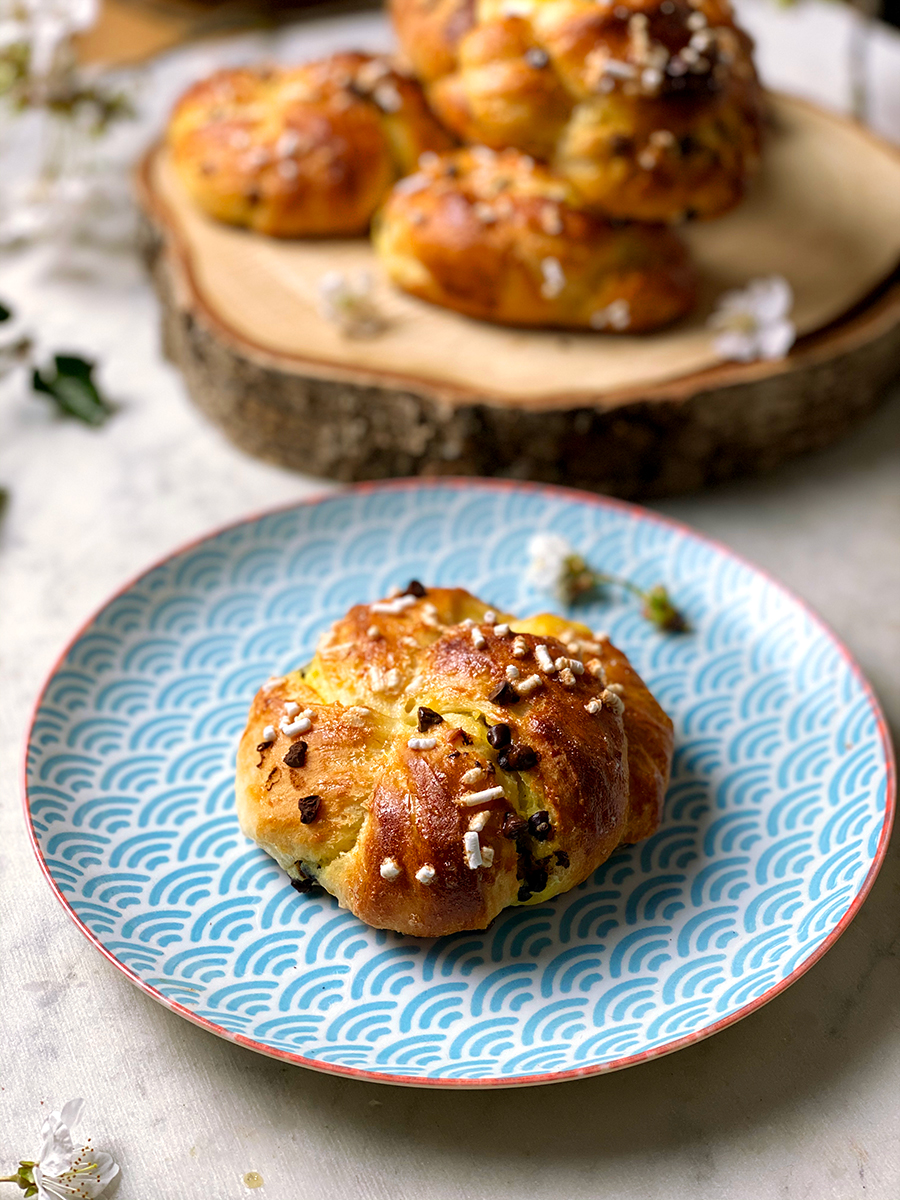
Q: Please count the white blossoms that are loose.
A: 4